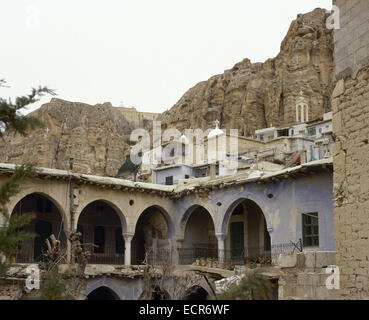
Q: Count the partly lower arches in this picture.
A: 3